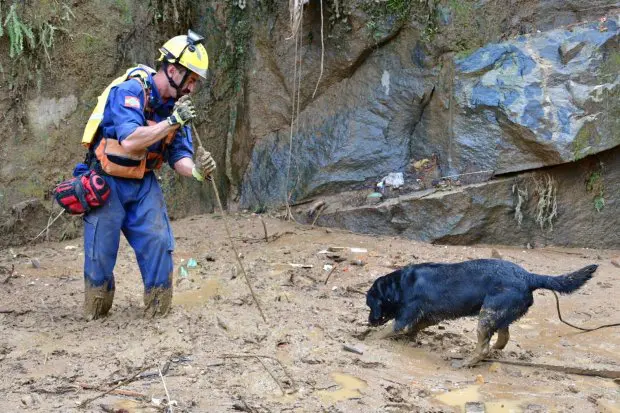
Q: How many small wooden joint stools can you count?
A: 0